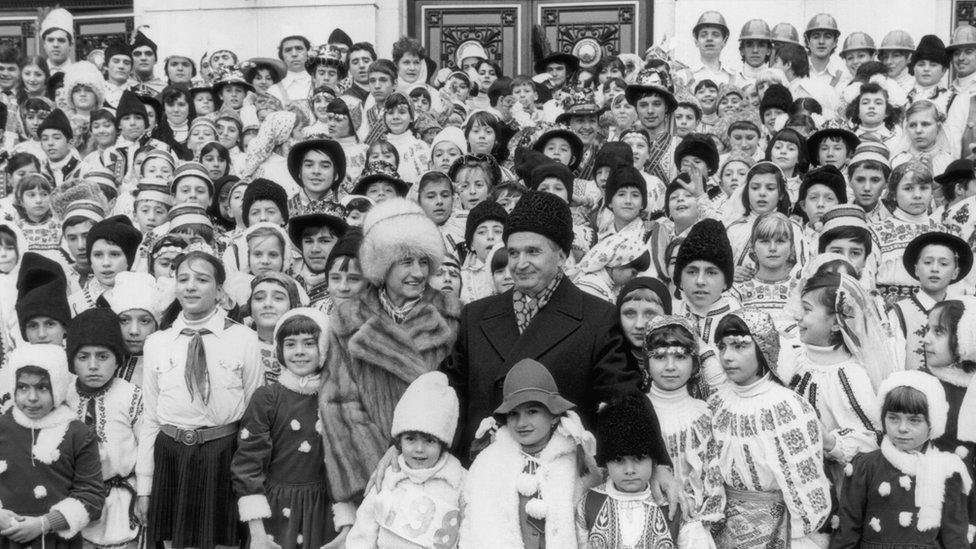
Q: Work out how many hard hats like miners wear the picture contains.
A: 7